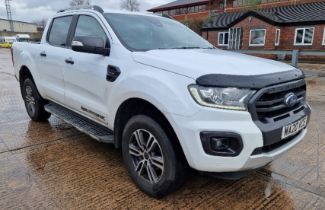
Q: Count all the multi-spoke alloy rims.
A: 2